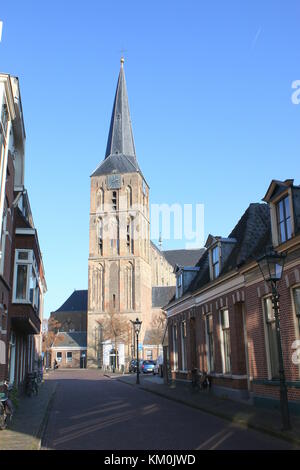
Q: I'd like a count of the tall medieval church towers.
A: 1